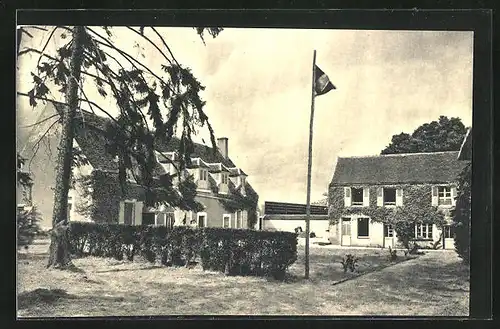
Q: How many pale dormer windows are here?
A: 4